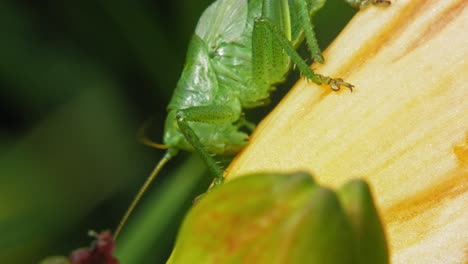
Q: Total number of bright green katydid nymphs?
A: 1